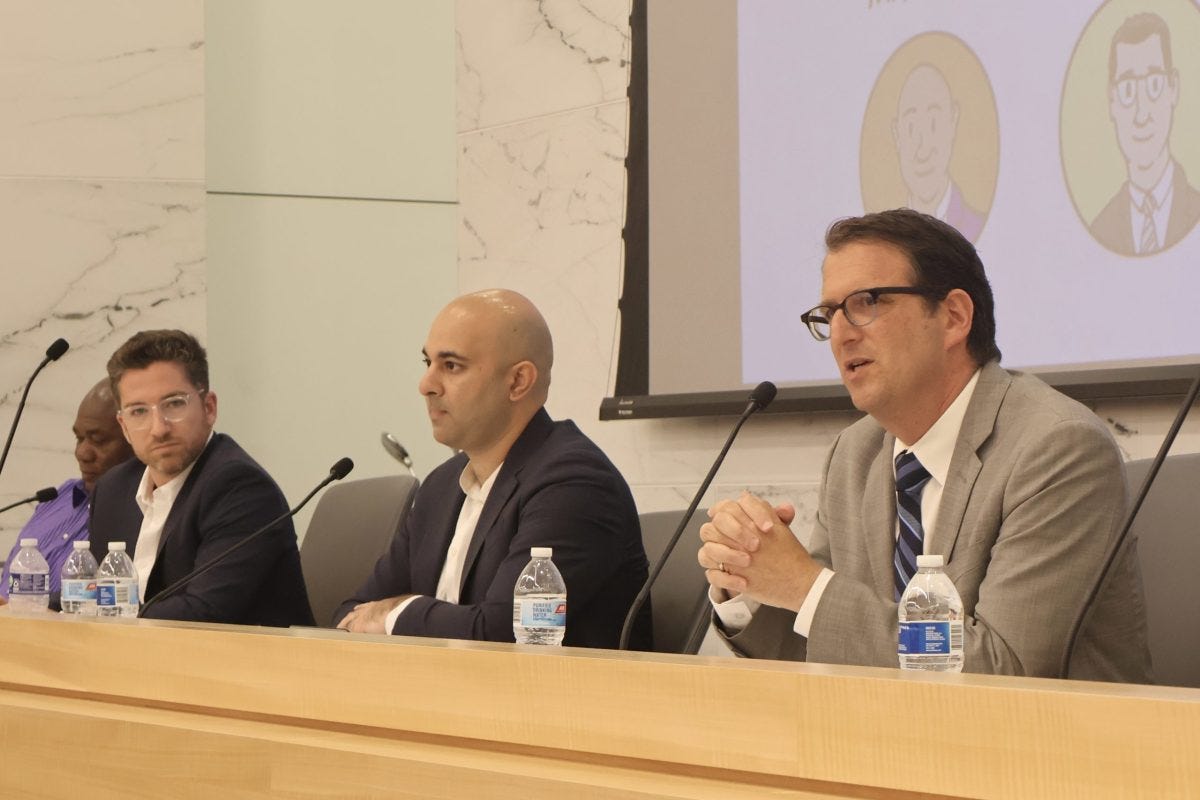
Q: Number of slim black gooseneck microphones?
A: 5